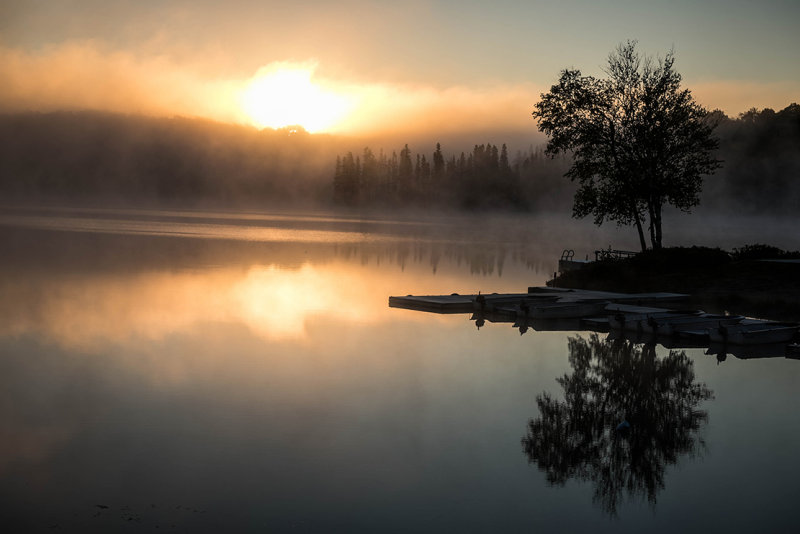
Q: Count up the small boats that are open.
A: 5